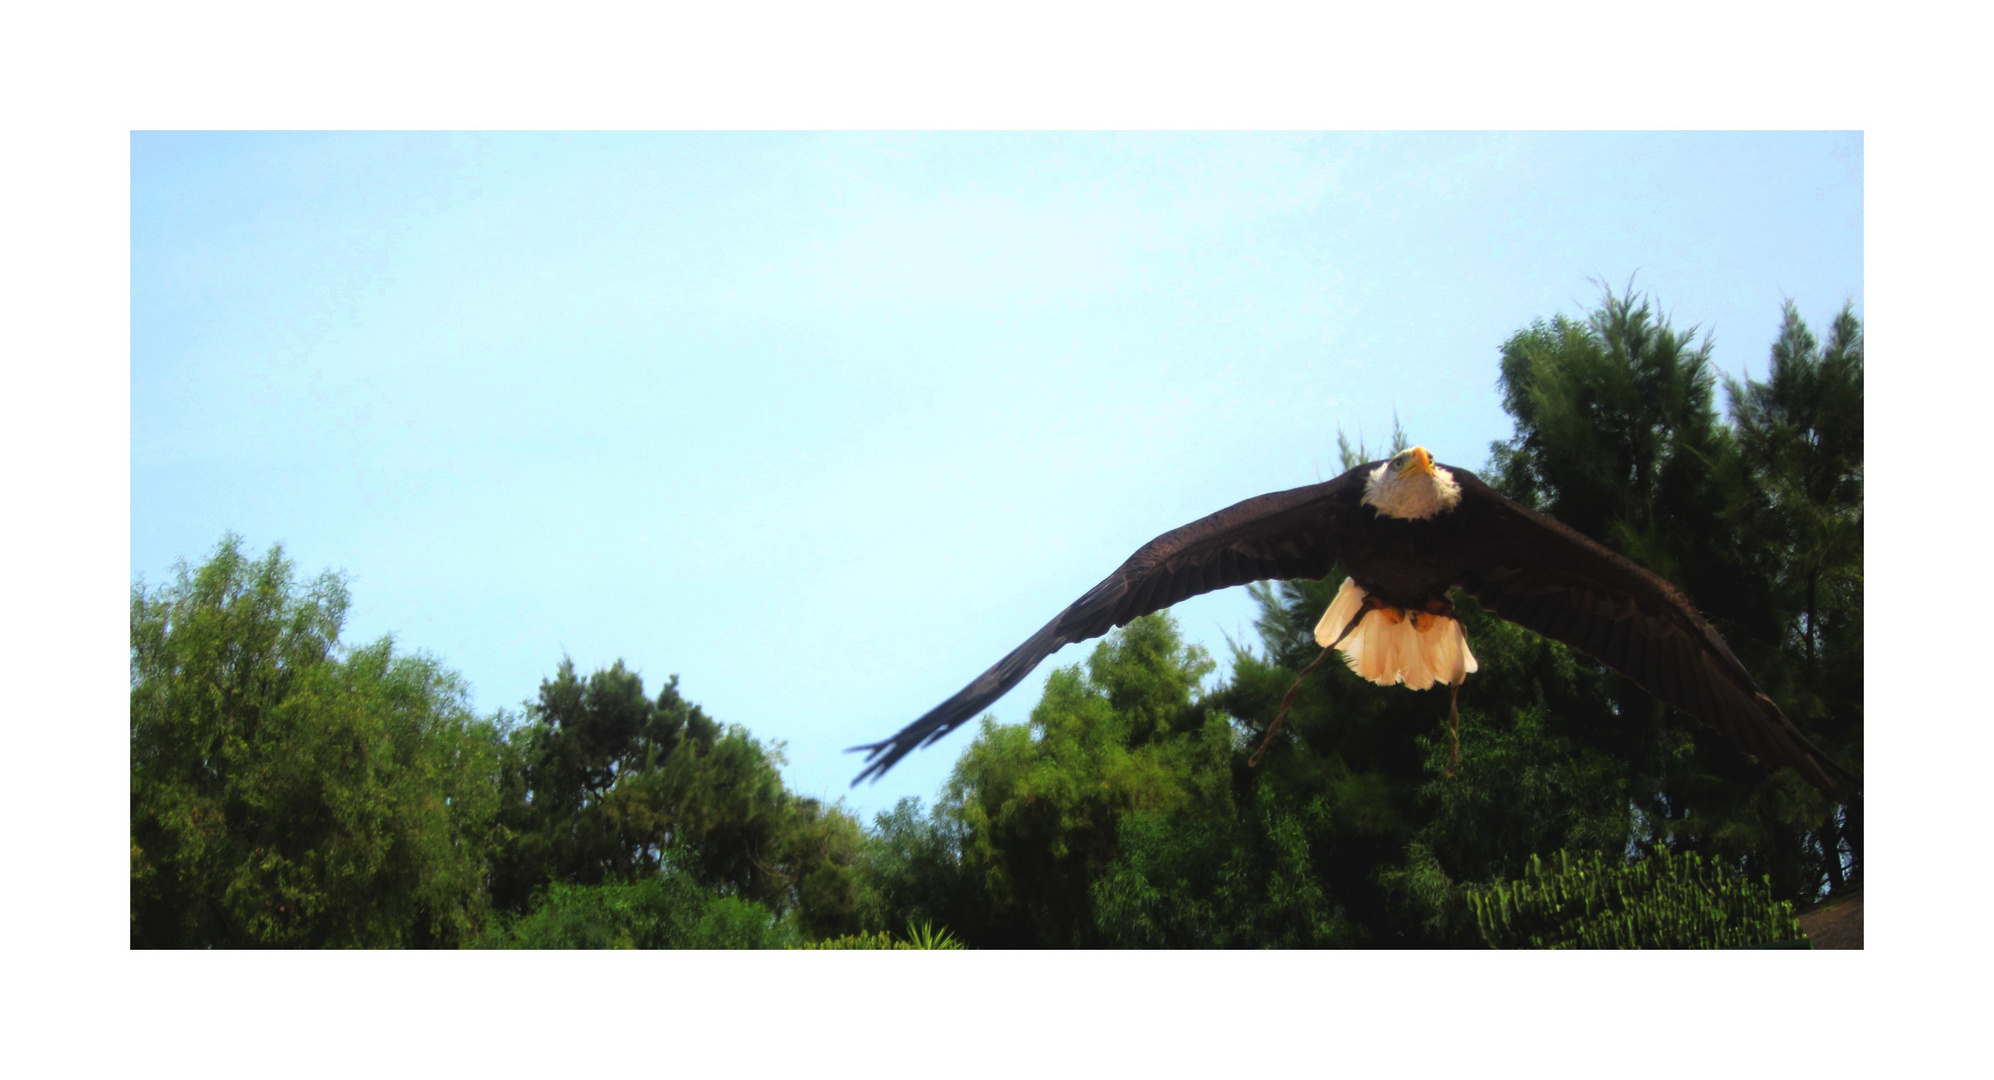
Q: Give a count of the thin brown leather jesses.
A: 2